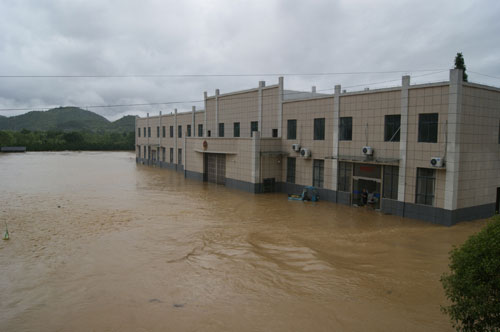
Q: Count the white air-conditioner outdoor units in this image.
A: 4